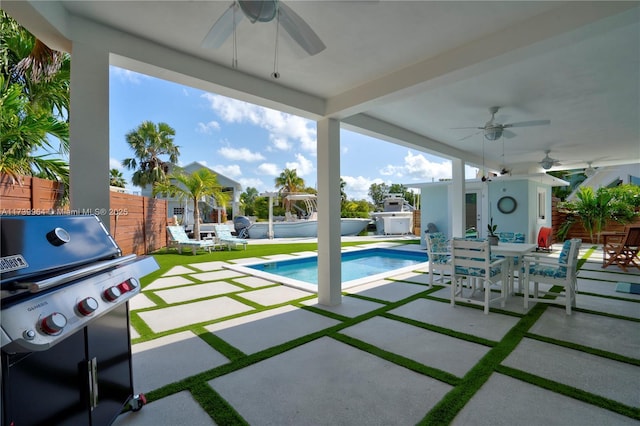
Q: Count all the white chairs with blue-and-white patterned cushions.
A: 4